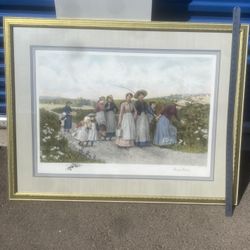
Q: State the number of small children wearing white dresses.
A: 2